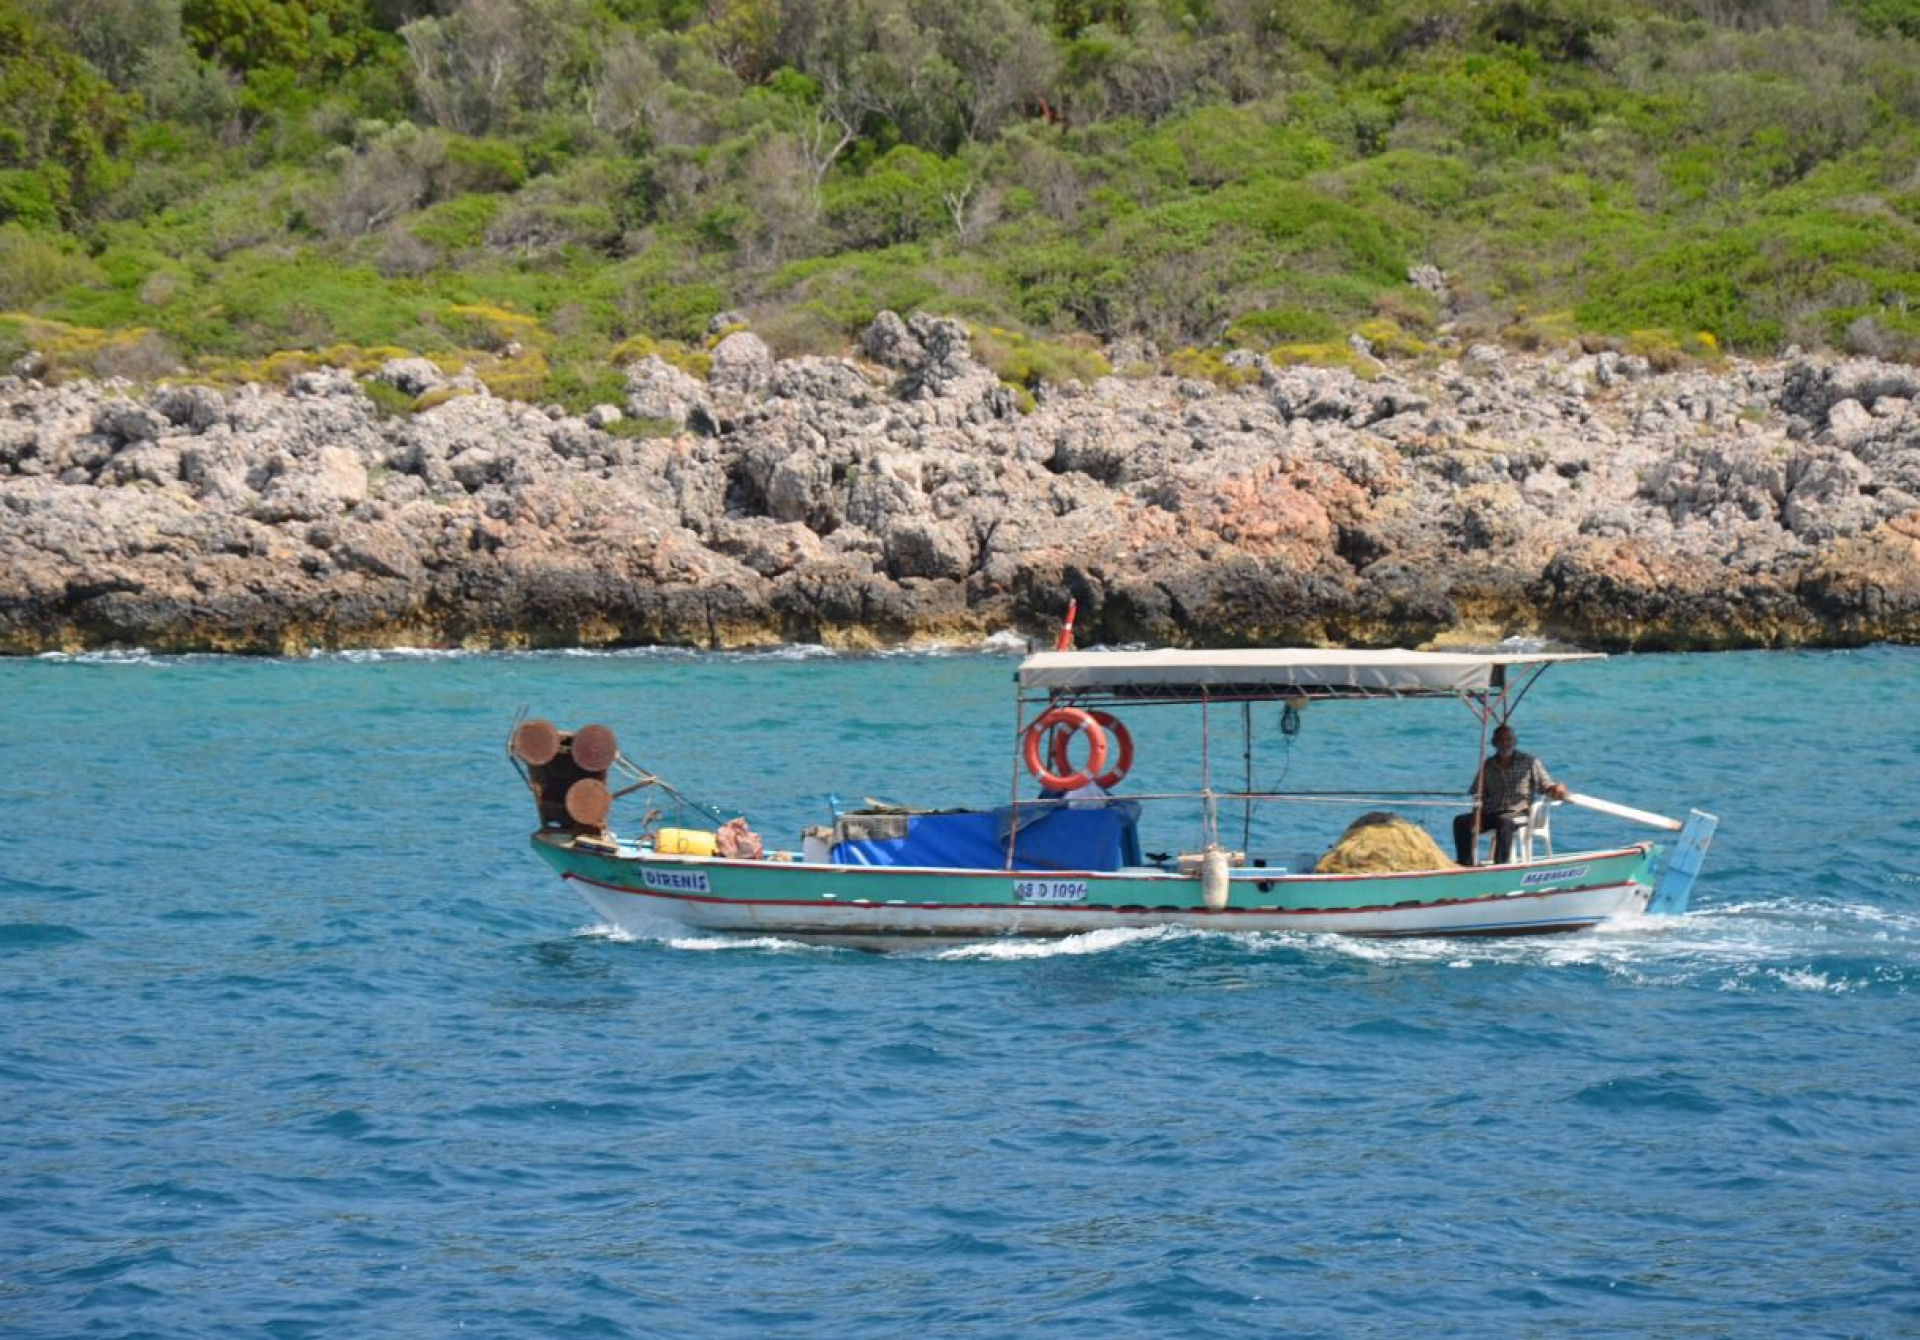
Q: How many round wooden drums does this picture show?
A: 3